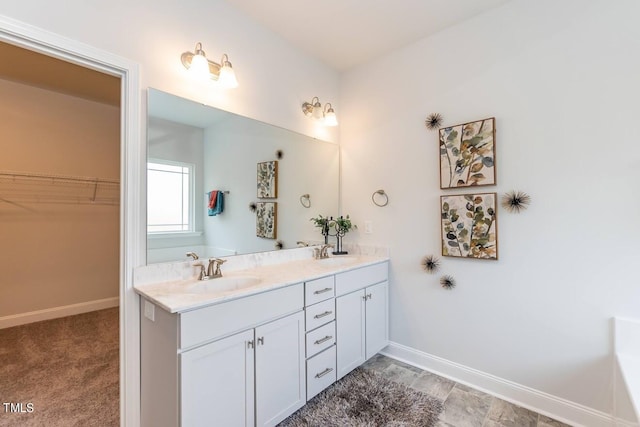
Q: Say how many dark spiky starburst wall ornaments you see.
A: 4